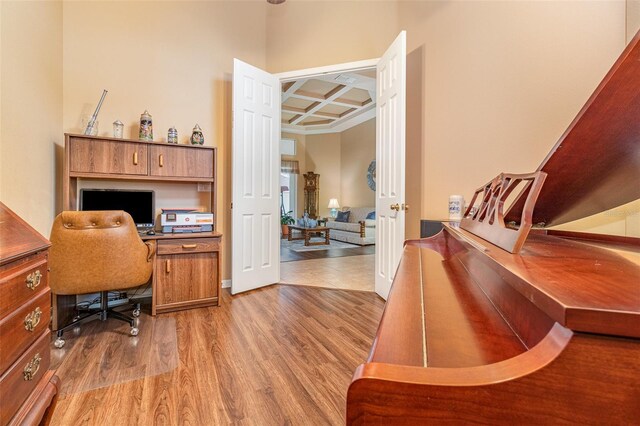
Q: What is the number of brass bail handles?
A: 3